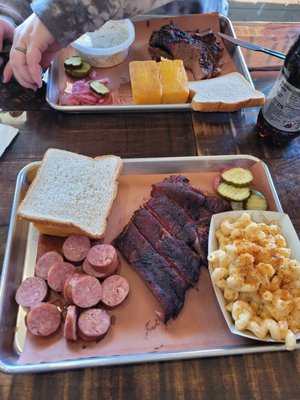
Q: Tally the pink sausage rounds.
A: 11